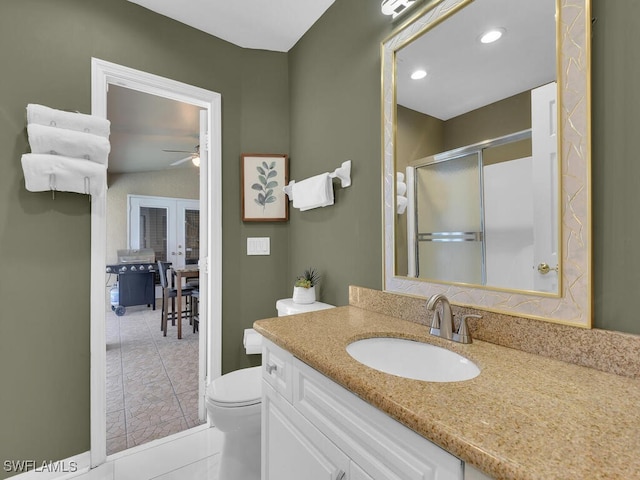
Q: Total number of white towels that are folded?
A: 4